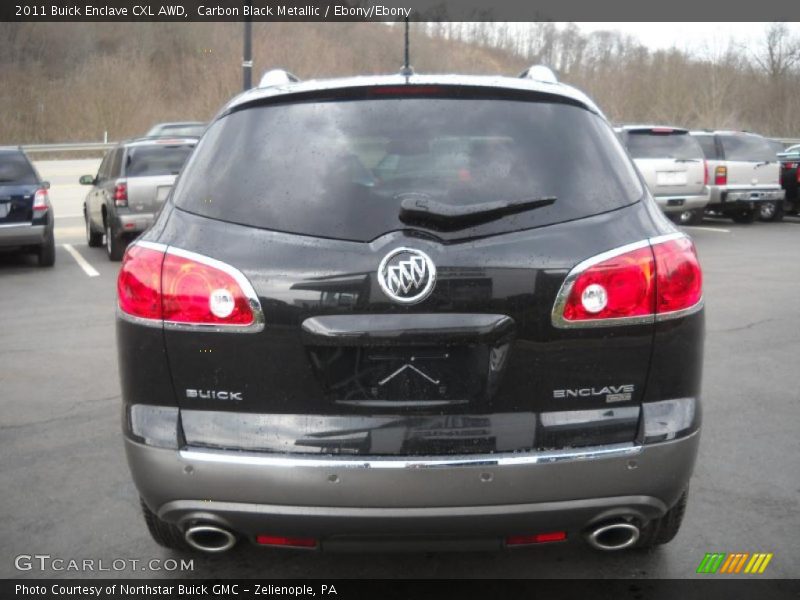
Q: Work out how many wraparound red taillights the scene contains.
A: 2